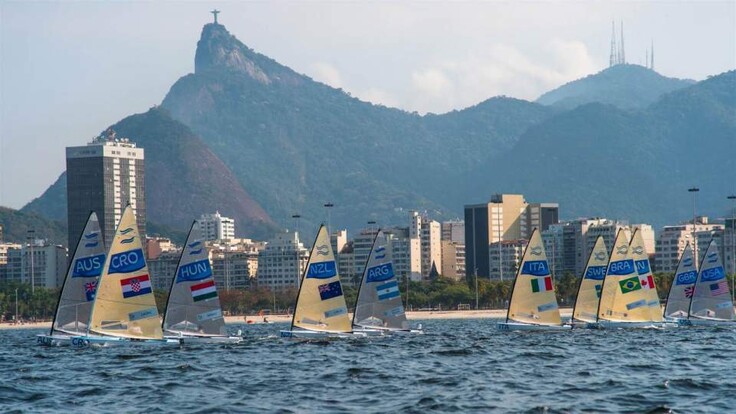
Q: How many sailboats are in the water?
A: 11